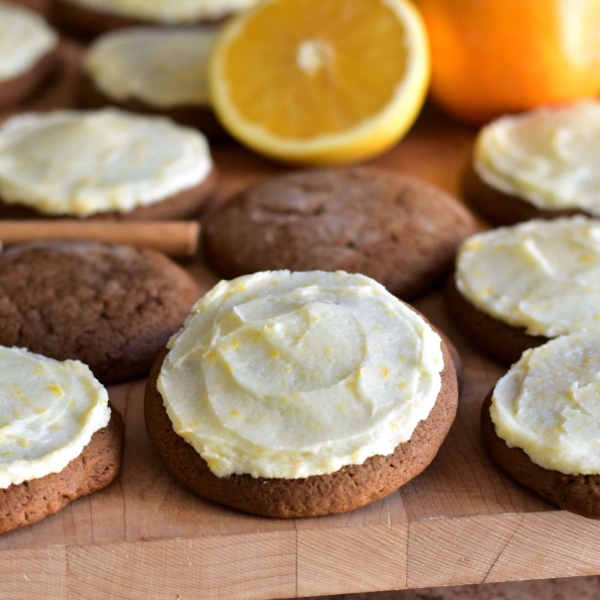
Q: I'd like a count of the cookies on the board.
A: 11